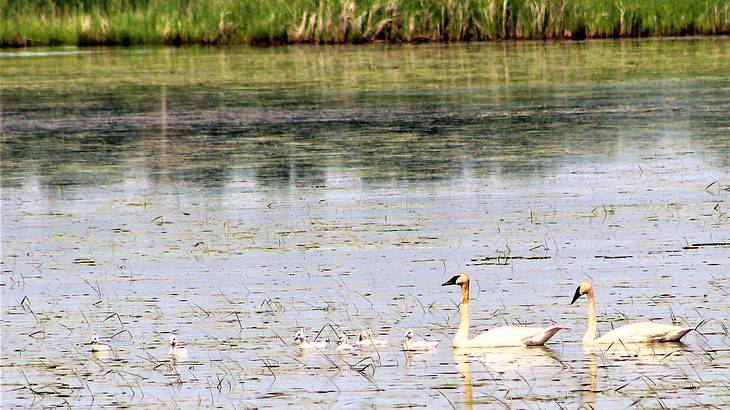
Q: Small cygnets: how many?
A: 6